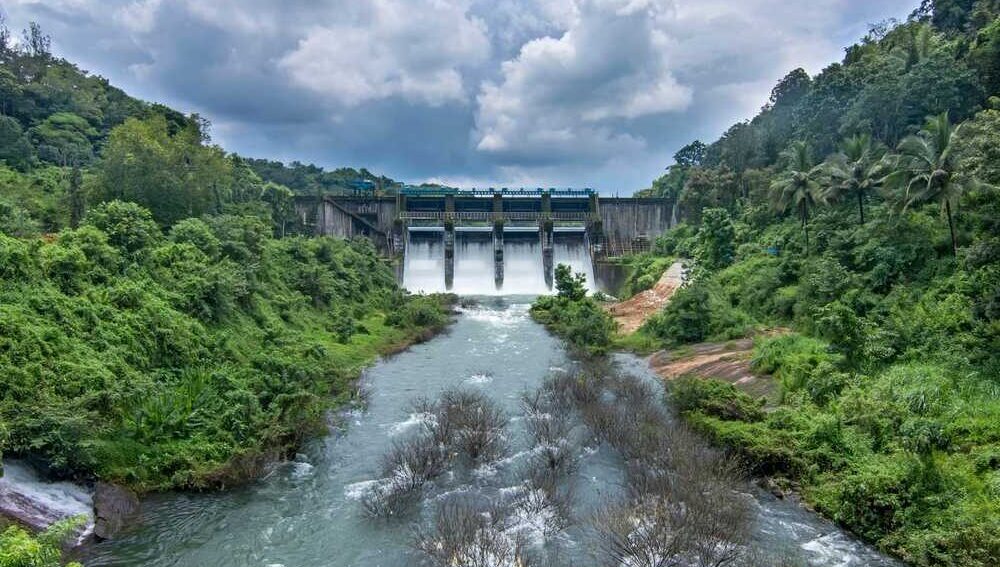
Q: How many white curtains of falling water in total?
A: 4